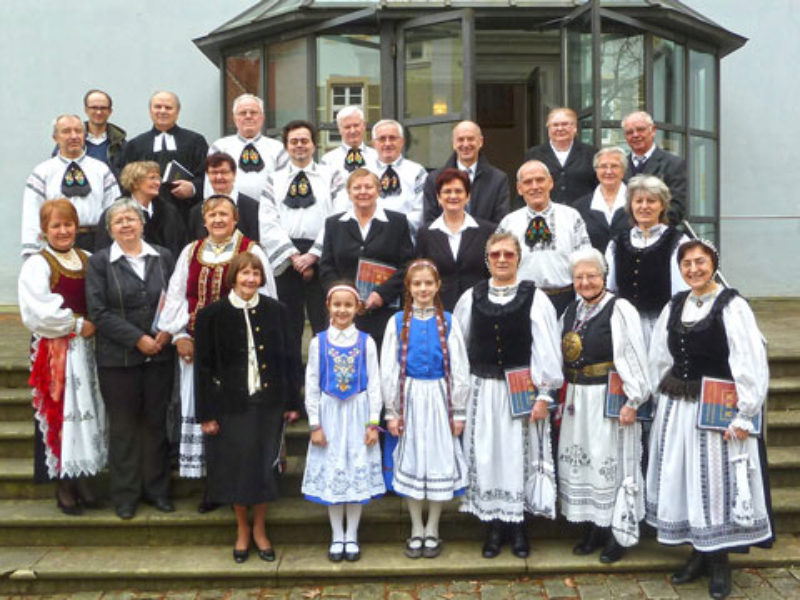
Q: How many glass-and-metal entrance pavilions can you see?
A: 1